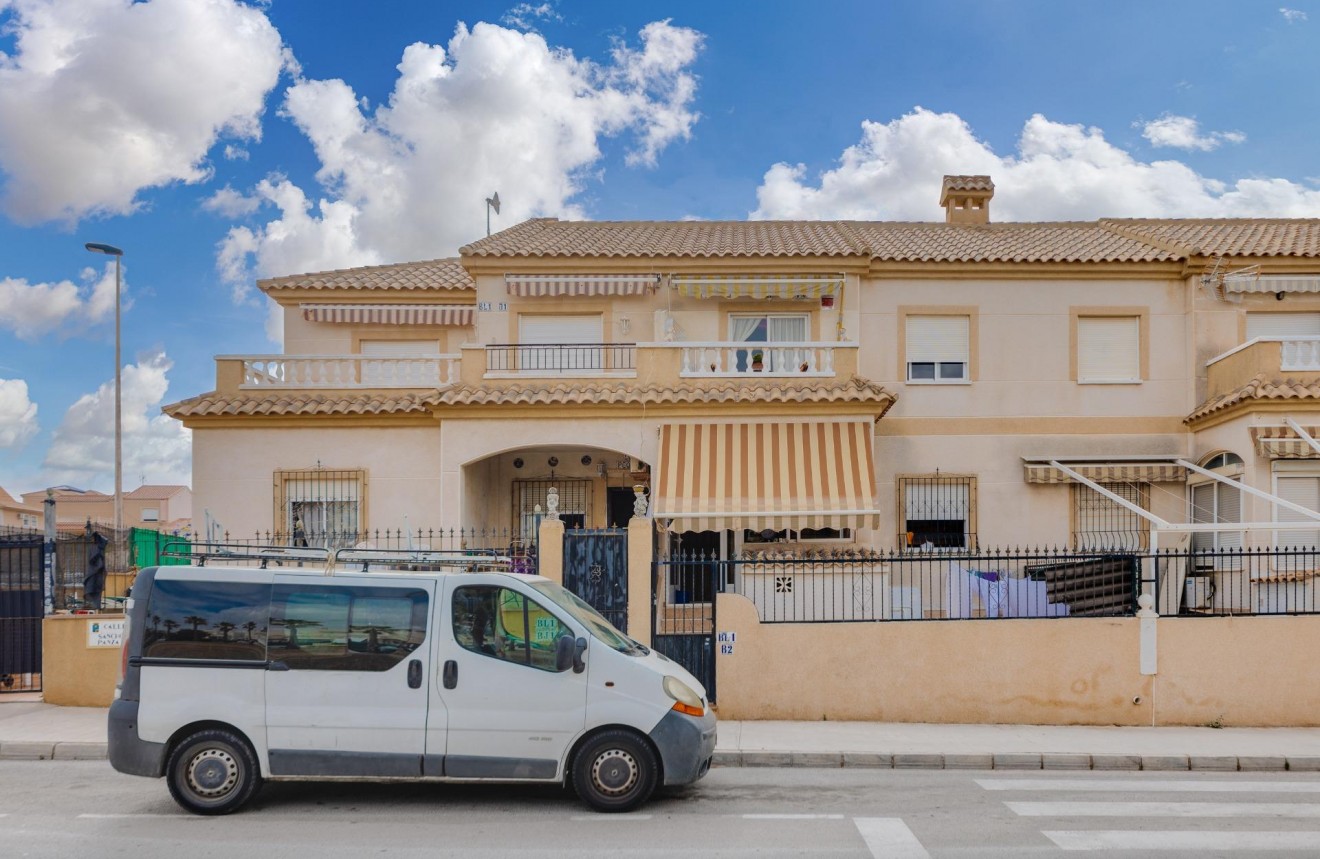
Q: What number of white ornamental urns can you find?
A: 2